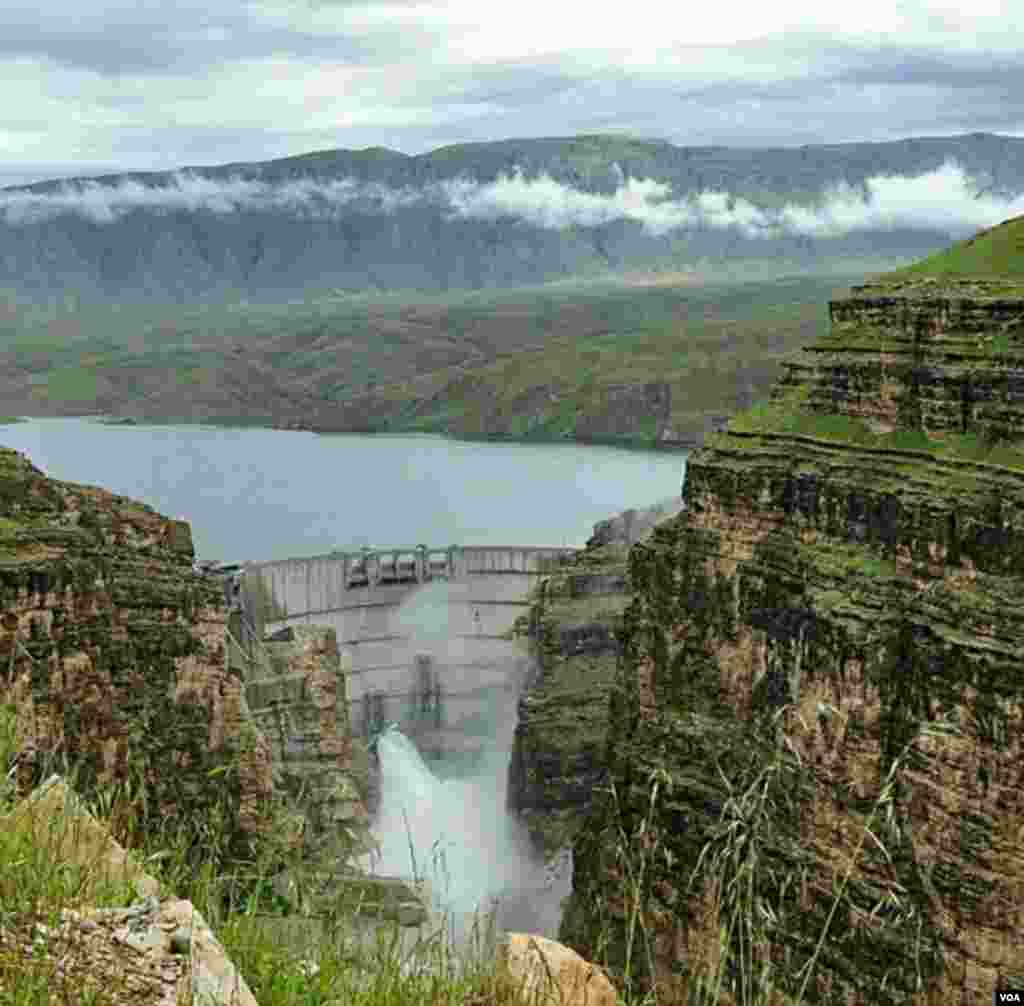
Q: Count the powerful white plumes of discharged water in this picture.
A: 1